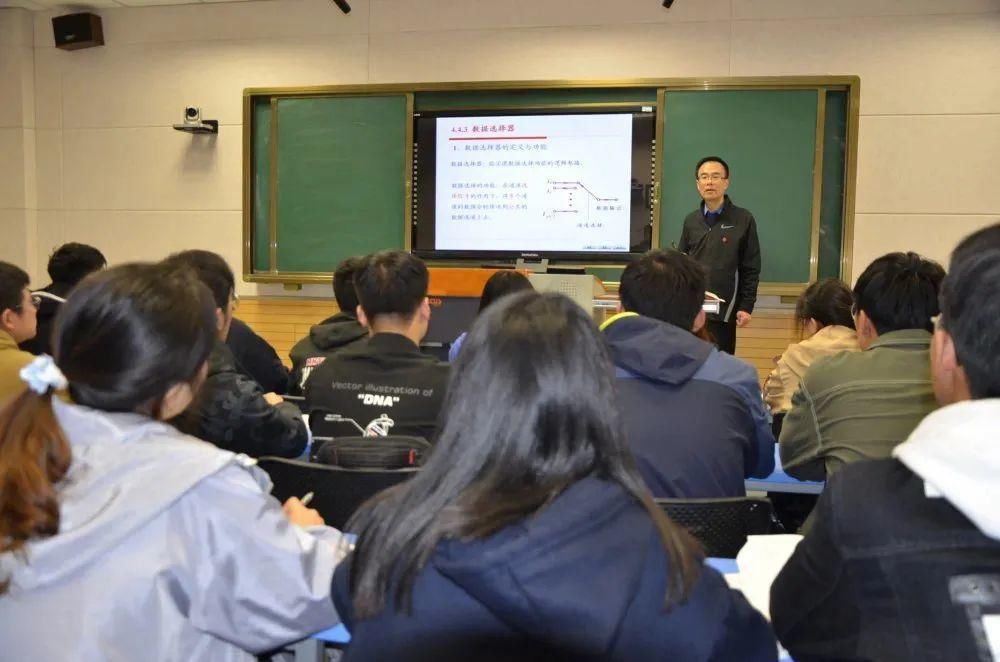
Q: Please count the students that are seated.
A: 13